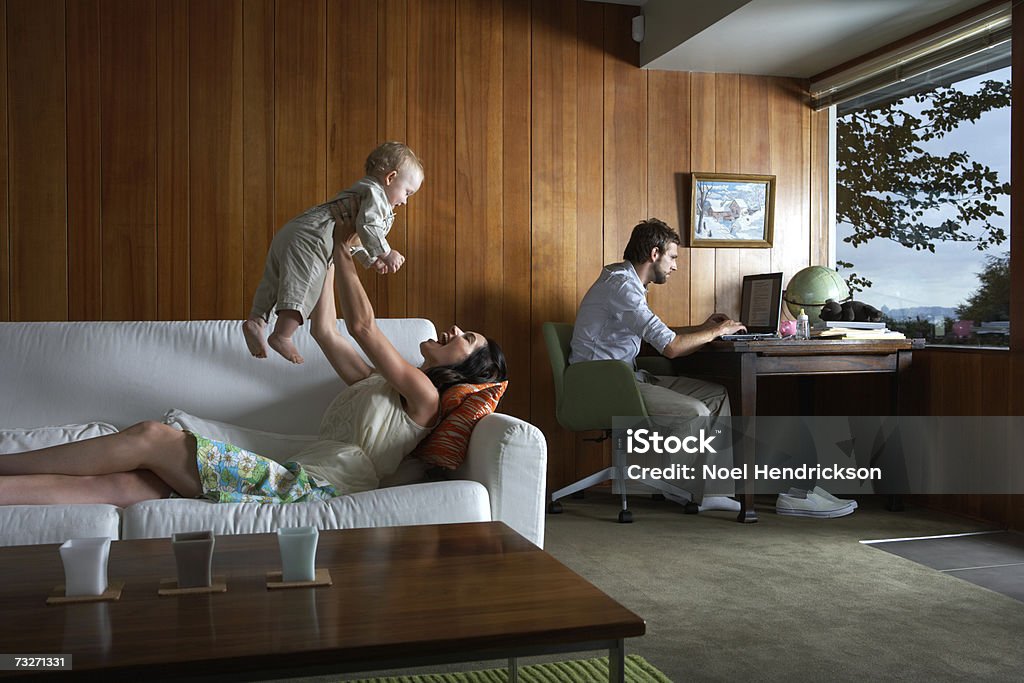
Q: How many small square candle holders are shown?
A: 3